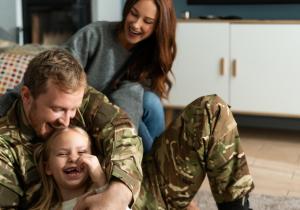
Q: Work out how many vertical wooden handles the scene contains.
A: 2